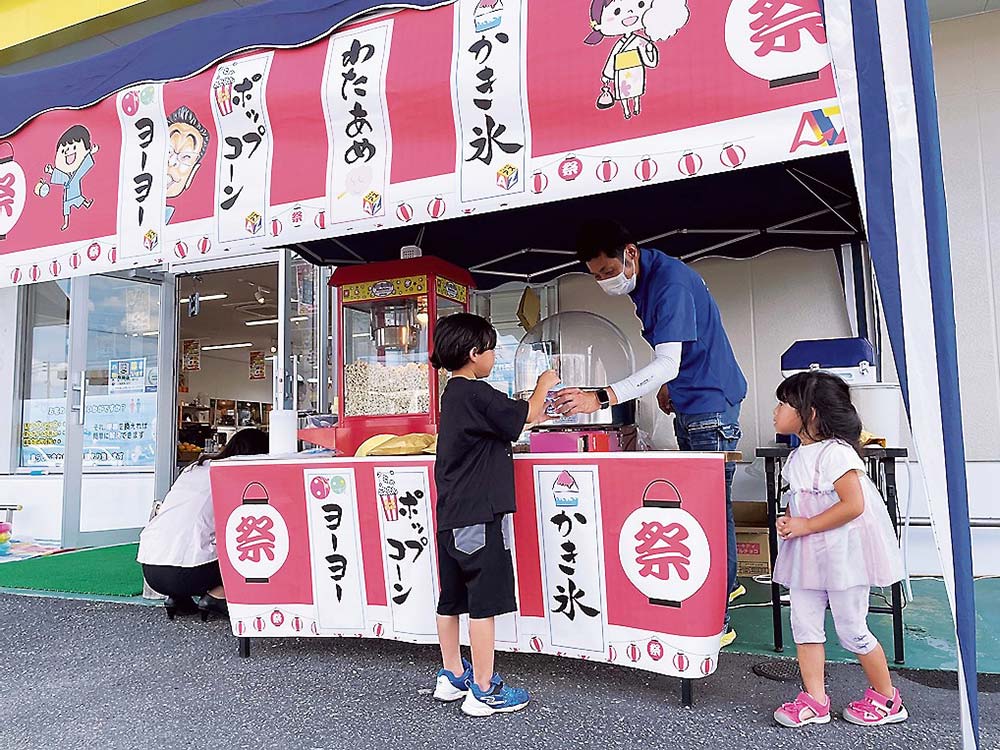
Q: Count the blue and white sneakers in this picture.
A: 2